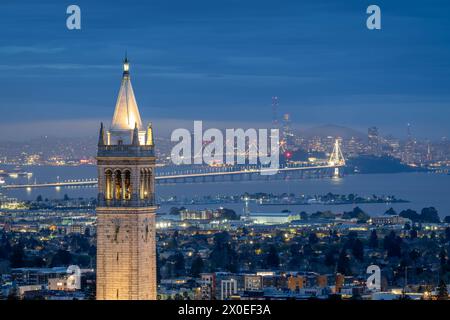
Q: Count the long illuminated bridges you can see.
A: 1